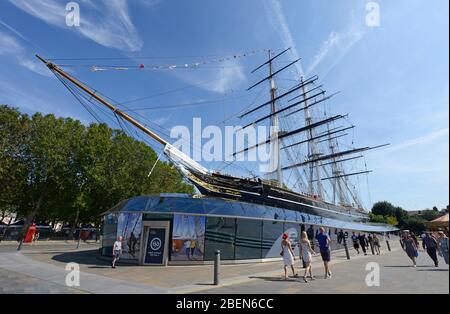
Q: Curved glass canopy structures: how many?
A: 1